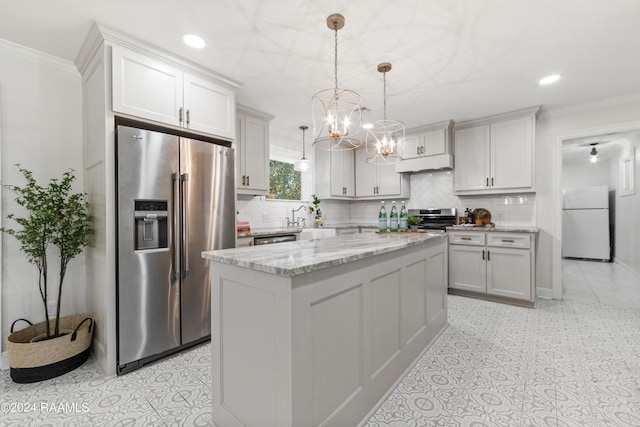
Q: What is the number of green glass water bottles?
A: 3